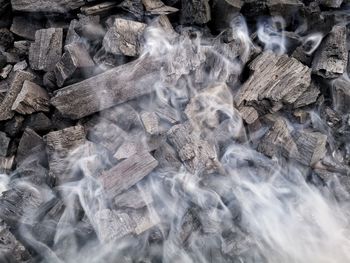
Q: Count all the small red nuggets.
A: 0